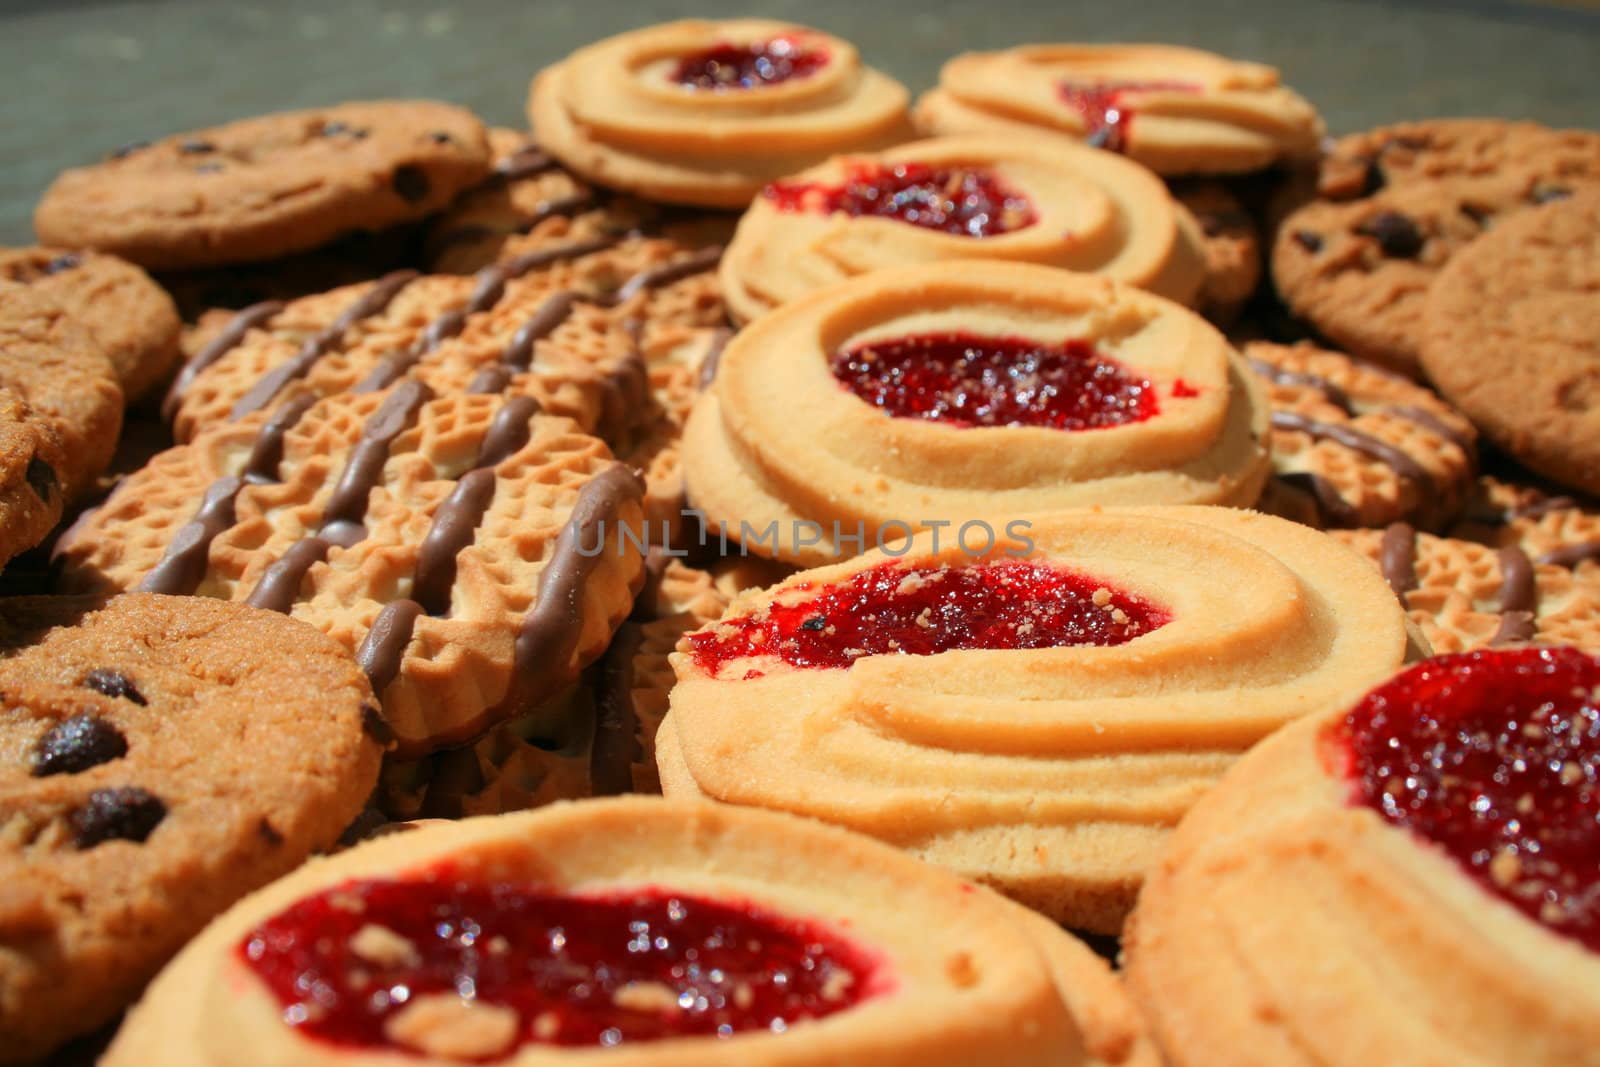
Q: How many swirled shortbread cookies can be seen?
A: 7